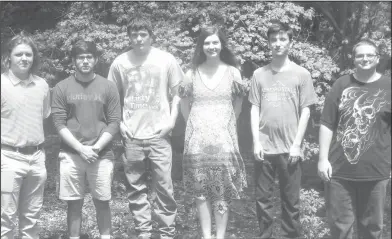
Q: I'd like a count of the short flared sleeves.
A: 2